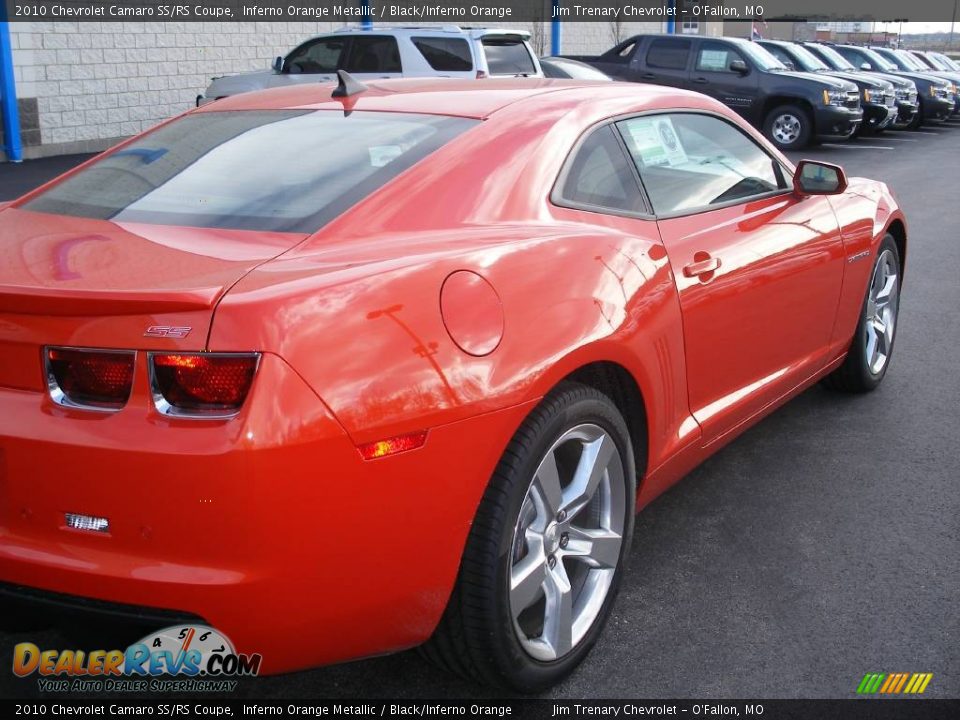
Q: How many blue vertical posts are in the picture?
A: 4